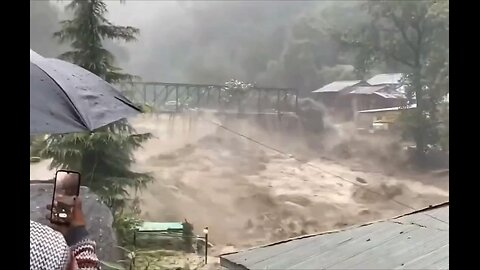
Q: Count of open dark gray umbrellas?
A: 1